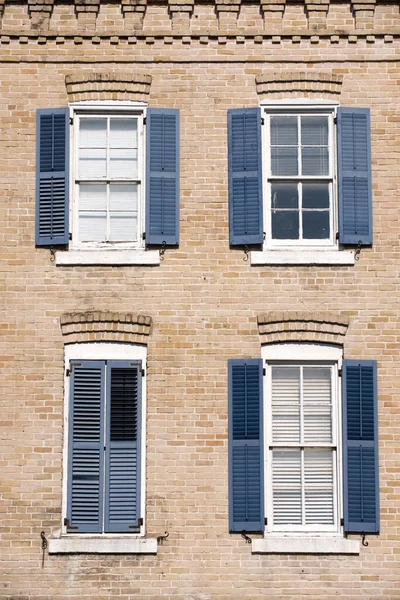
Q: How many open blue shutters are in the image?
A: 6